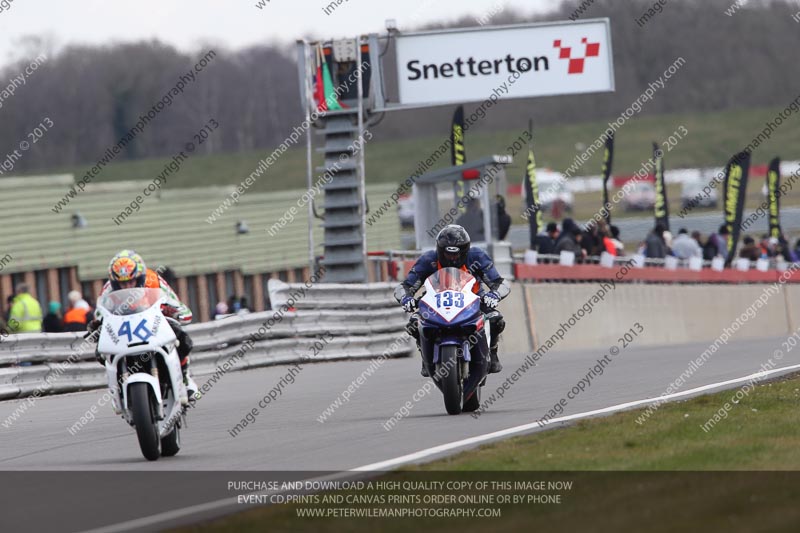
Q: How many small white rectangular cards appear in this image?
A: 10